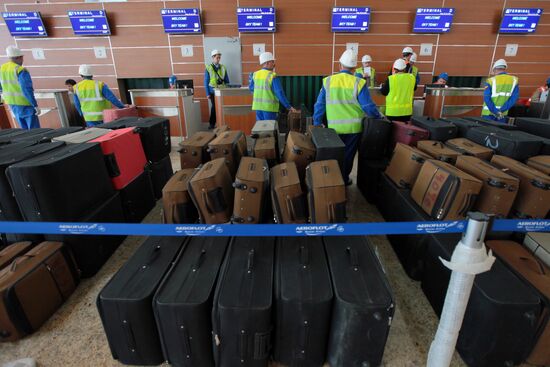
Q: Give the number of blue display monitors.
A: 7